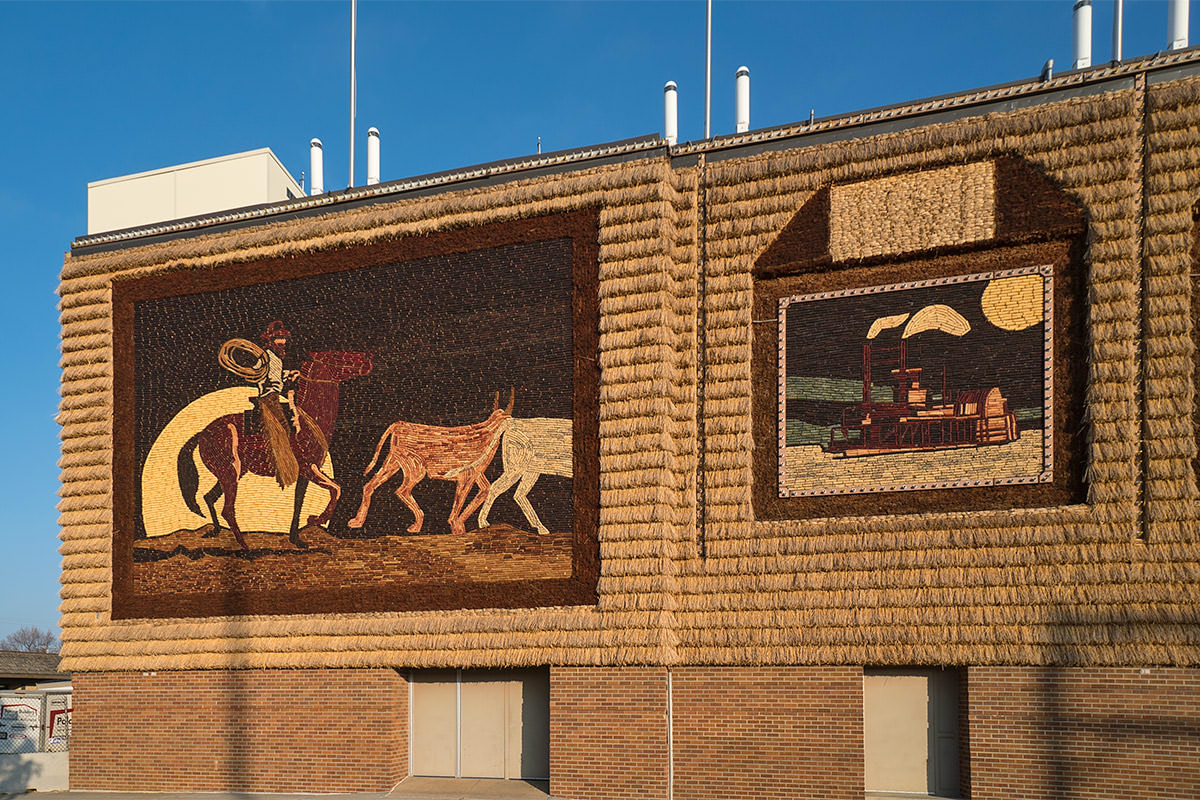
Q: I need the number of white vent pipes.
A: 6